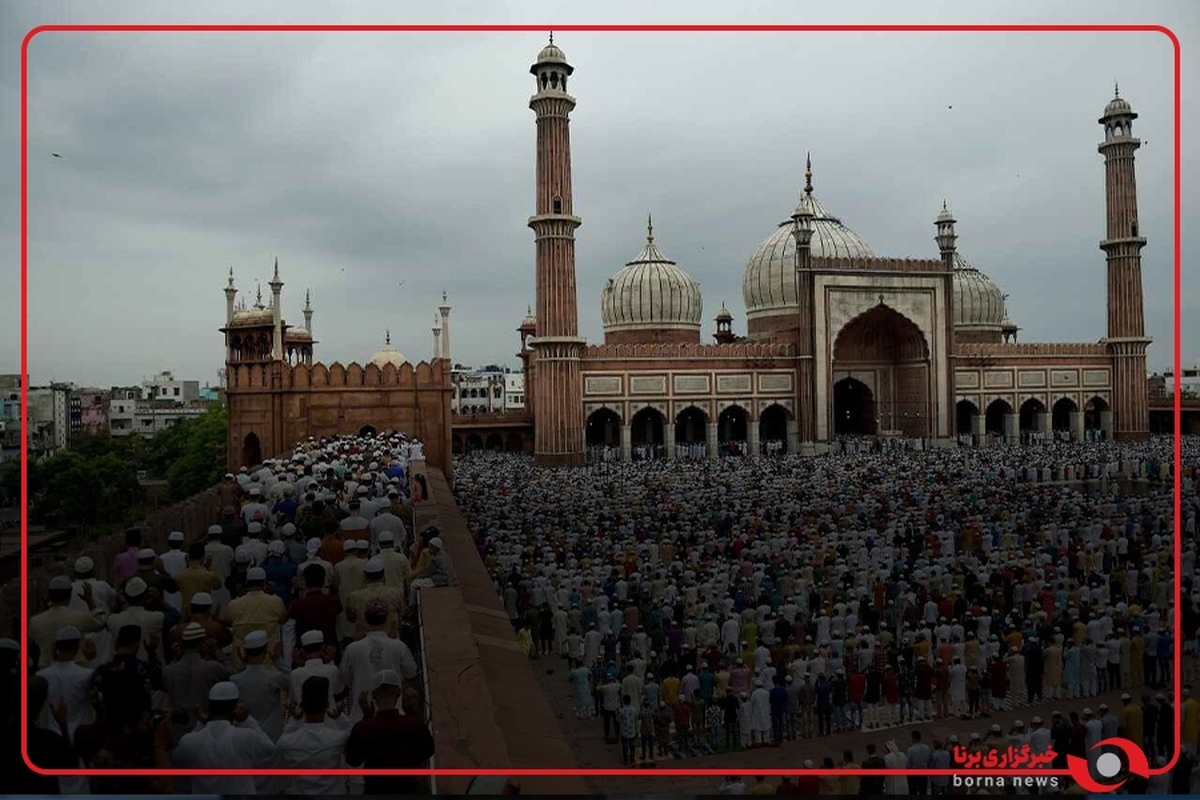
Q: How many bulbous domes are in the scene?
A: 3